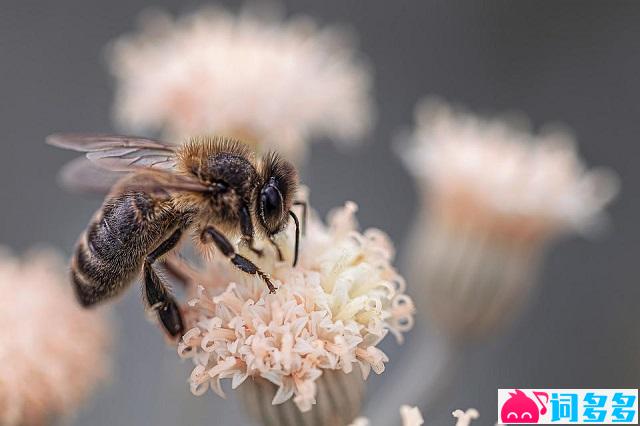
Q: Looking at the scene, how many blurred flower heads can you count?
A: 3